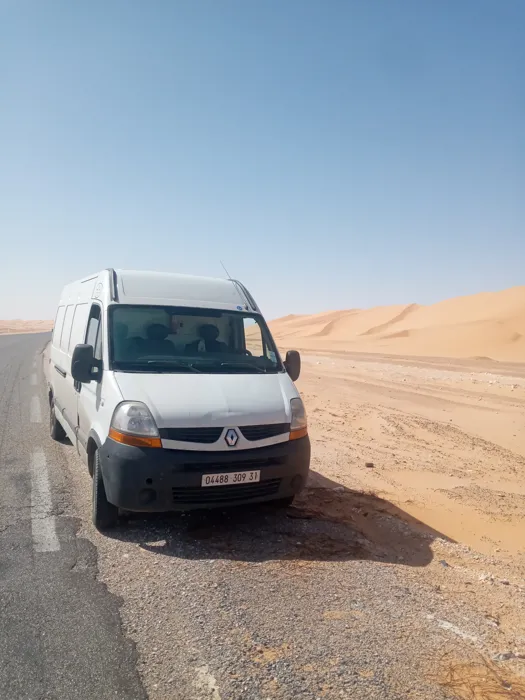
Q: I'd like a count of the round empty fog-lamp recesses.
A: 2